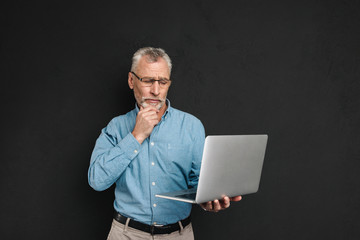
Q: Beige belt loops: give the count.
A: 2